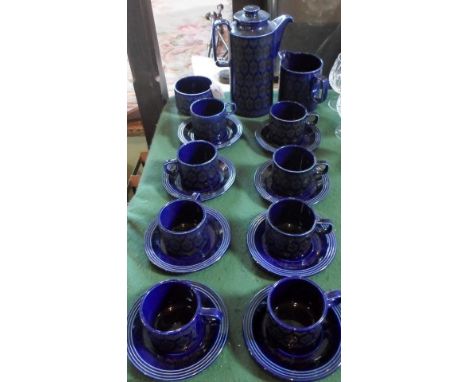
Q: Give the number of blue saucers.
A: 8